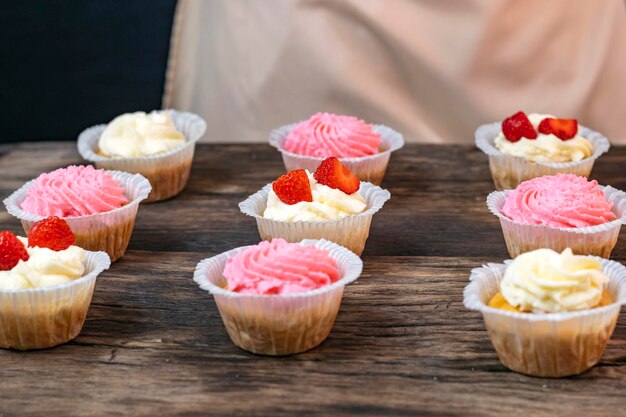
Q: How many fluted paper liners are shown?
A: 9